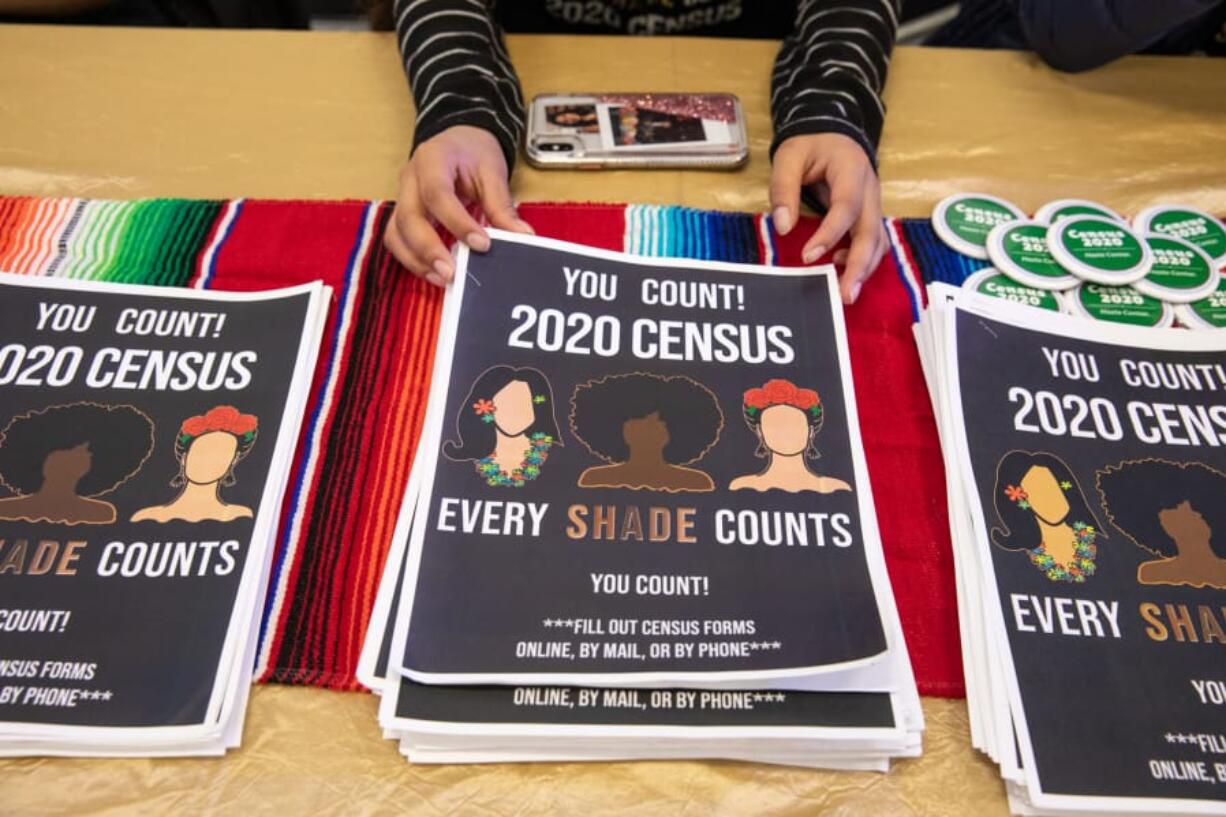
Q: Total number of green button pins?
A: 9